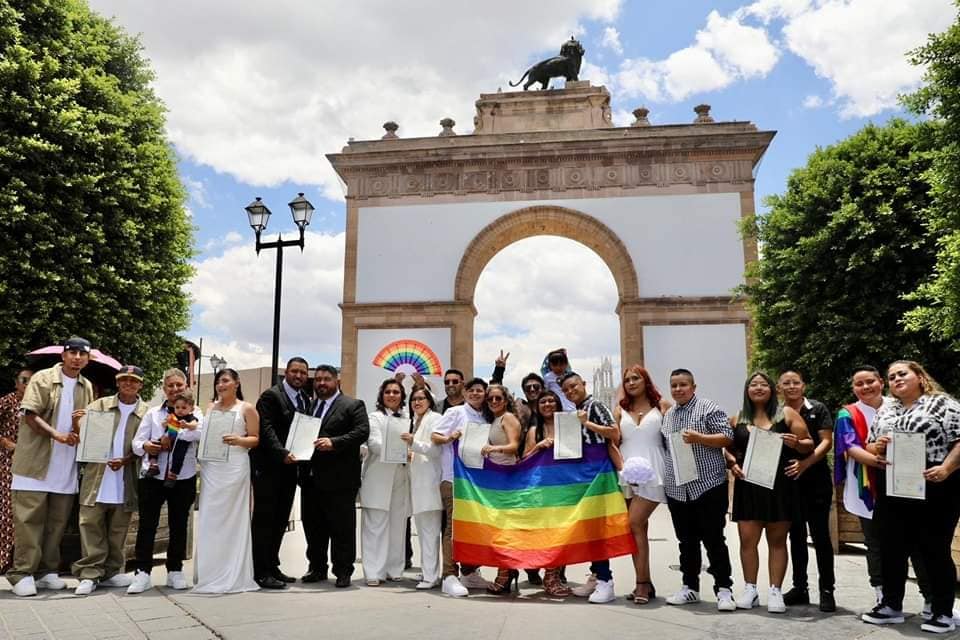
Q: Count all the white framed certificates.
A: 9